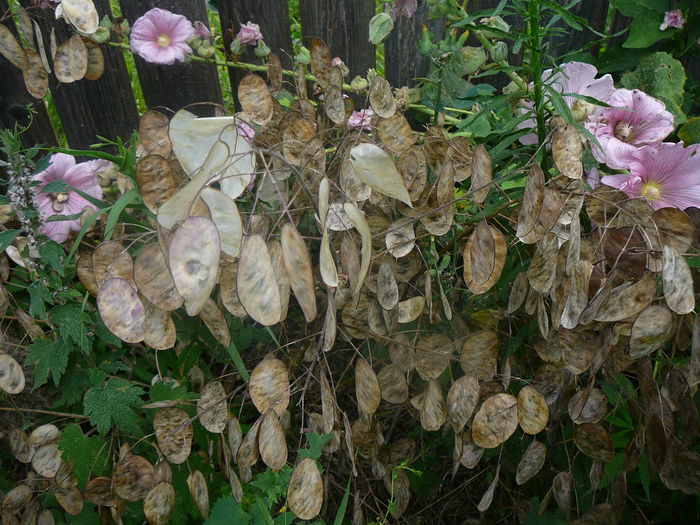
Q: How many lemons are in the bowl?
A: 0